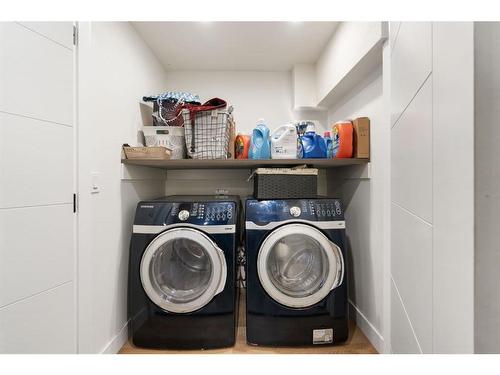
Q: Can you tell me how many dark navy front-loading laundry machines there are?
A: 2